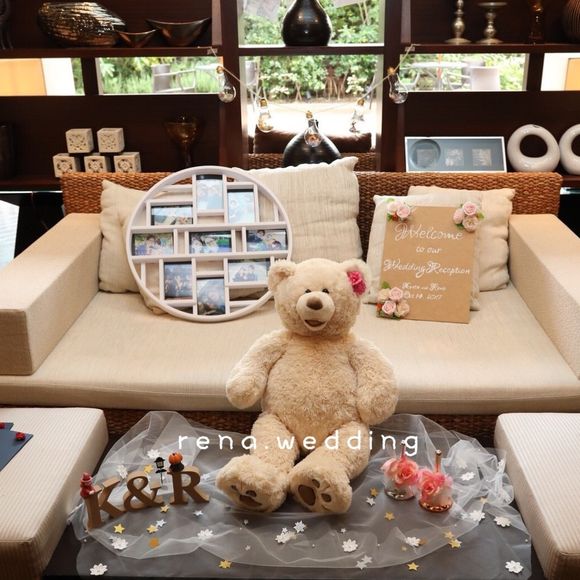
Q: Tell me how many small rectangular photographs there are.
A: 9